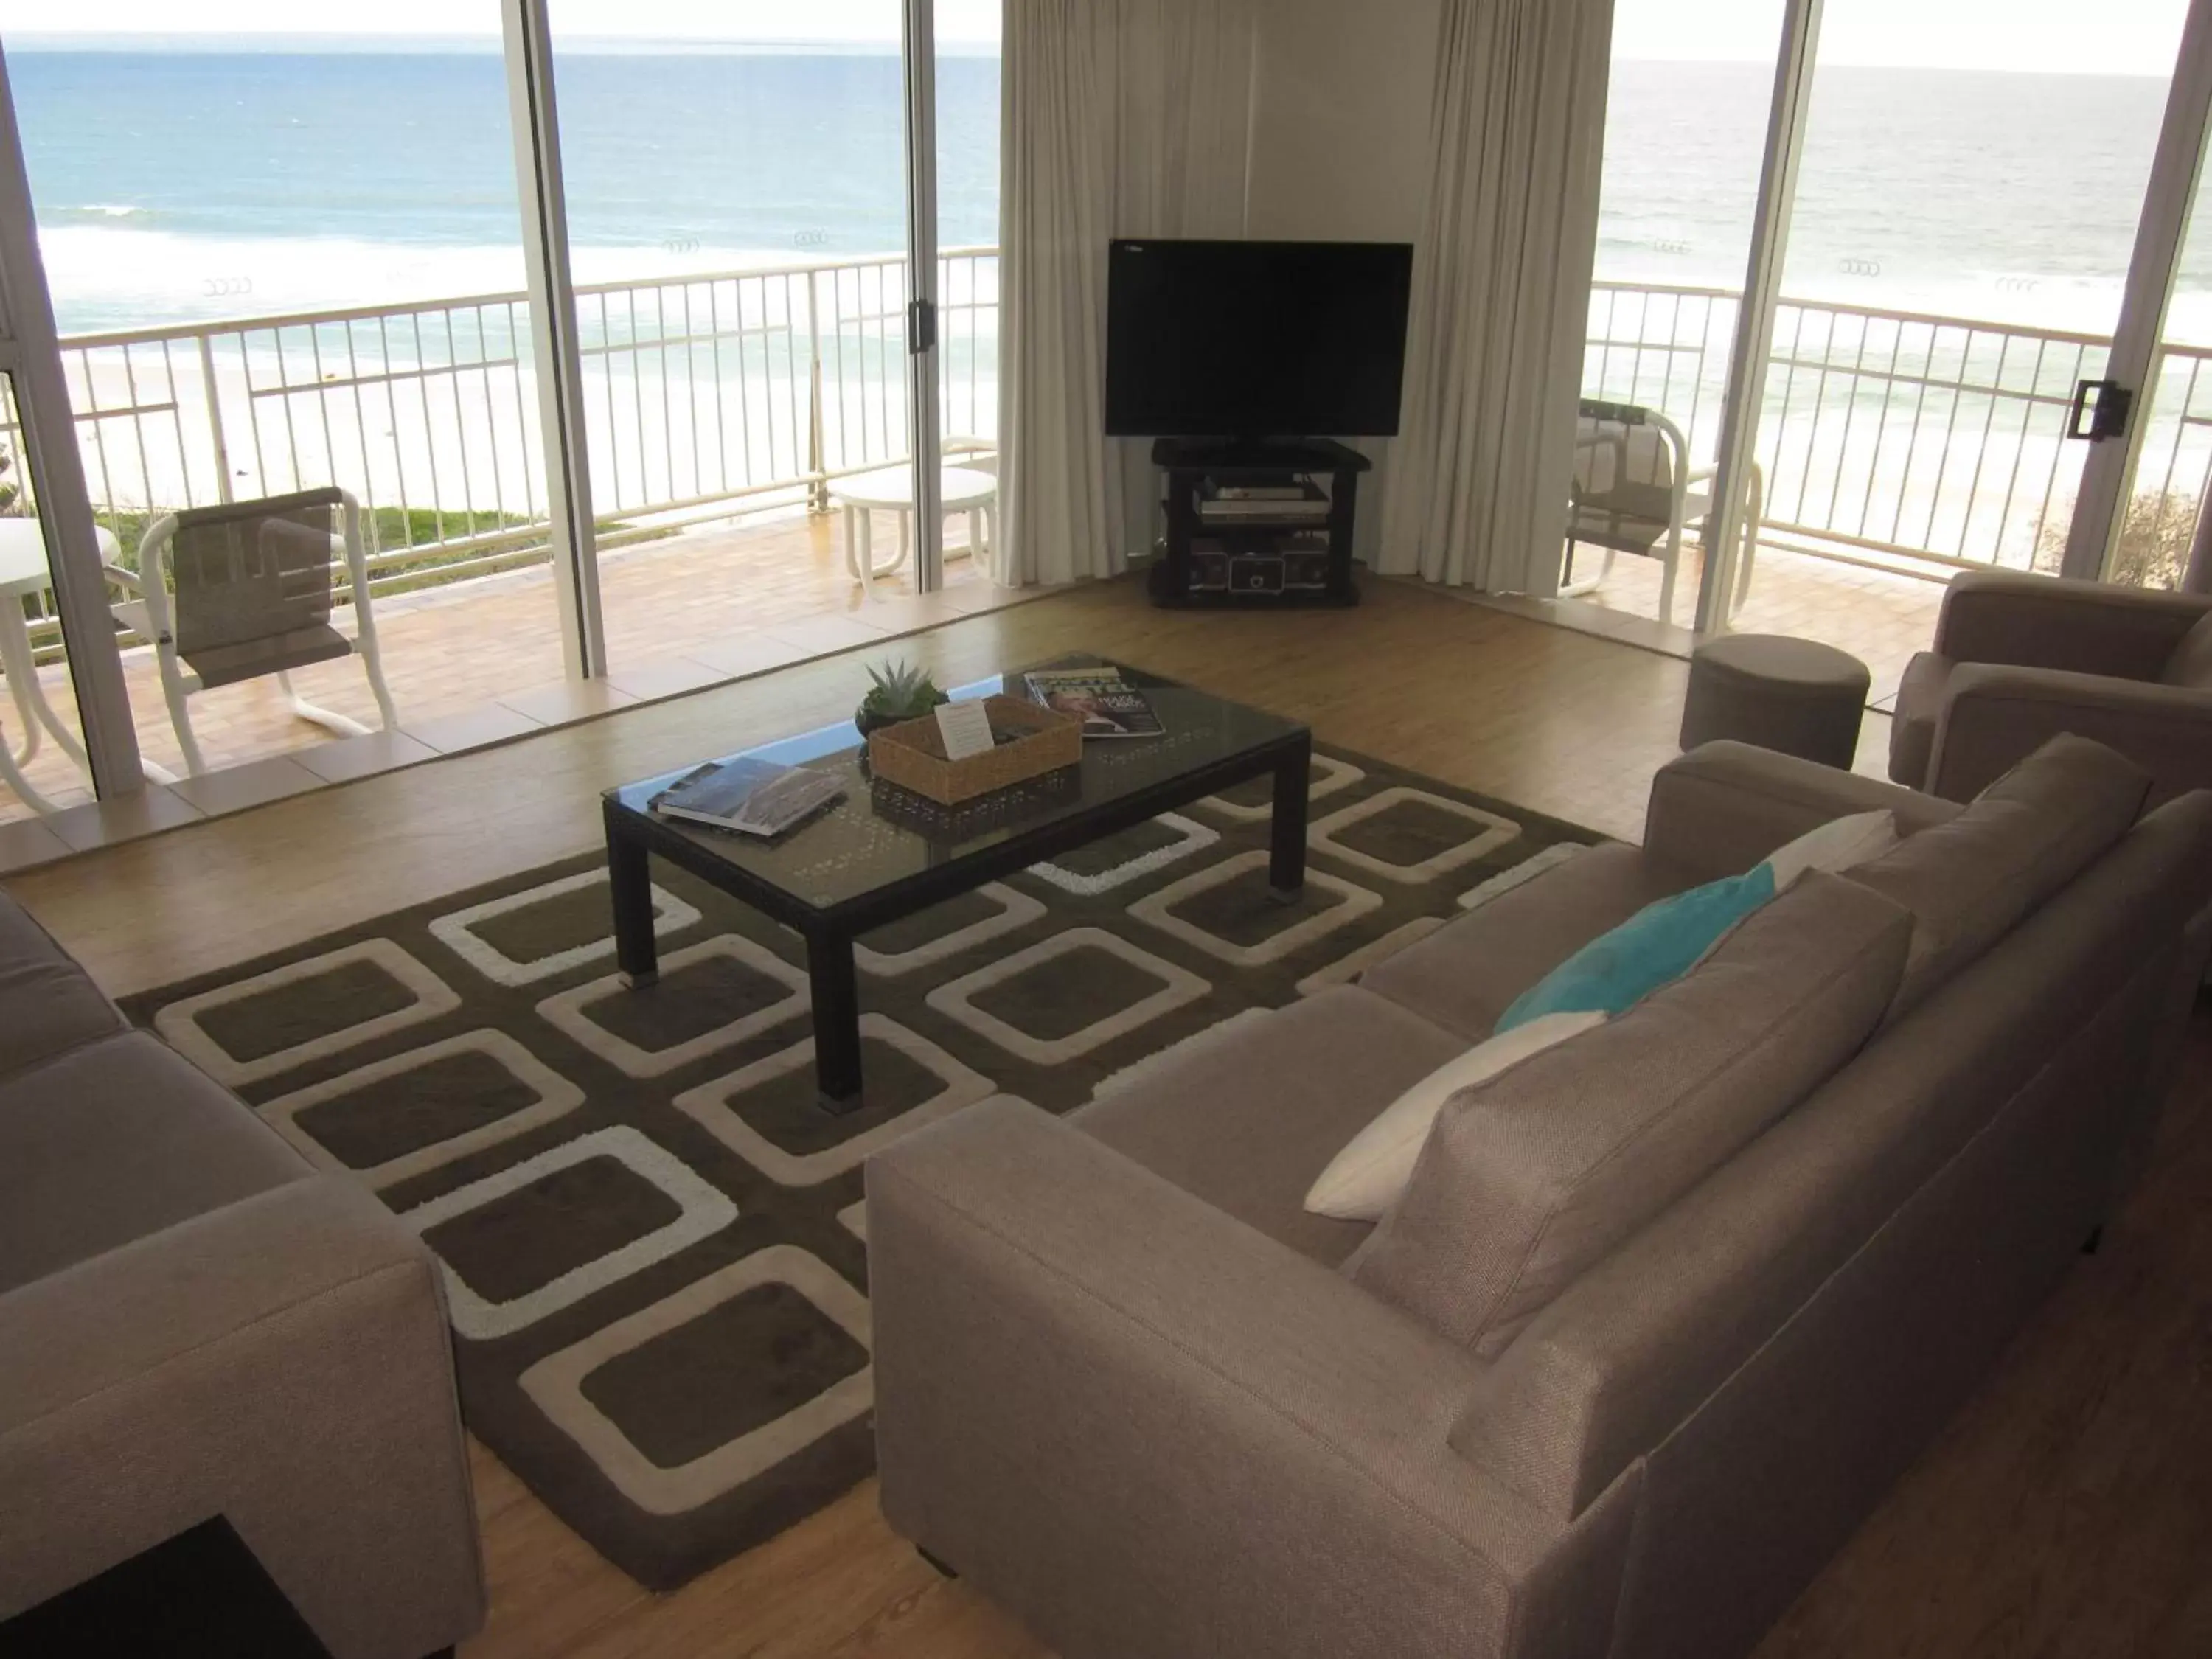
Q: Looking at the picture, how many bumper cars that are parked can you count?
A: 0